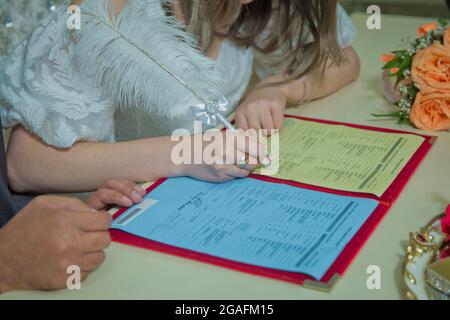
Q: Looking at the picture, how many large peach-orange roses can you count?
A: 2